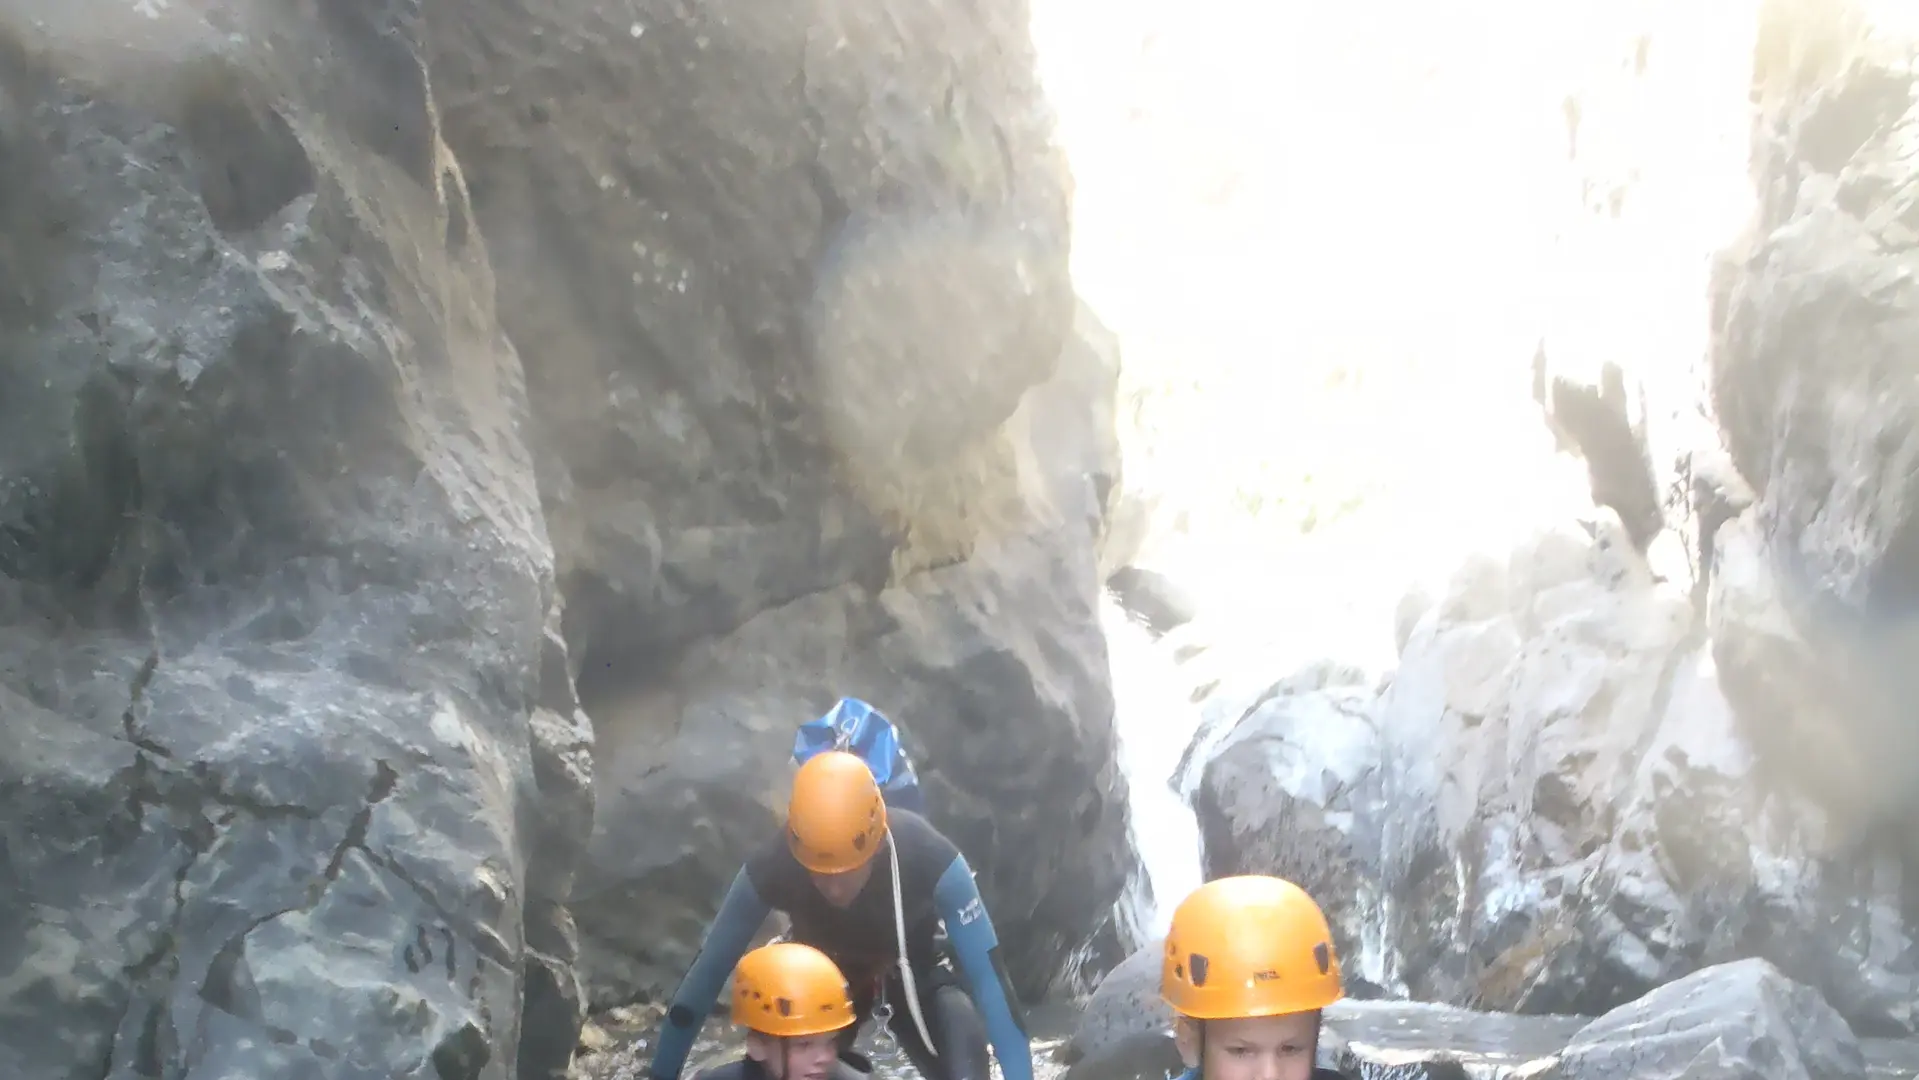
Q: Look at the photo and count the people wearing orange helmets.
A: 3